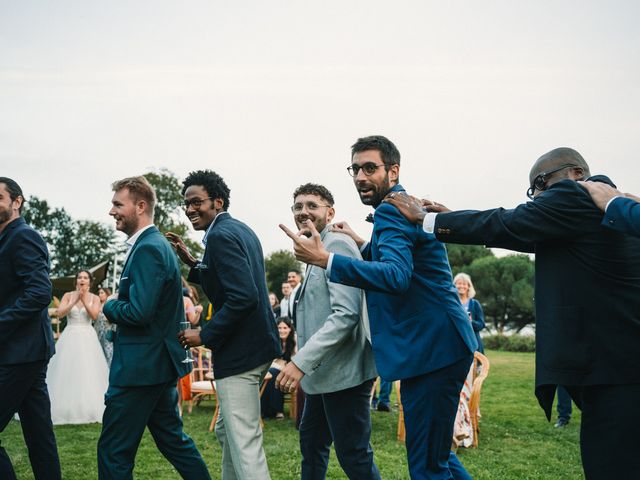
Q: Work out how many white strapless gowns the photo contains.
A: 1